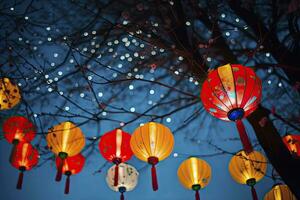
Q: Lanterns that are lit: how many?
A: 13